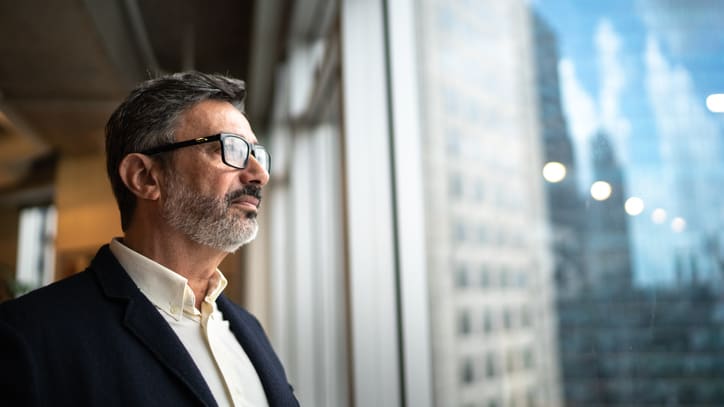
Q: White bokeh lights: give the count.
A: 6